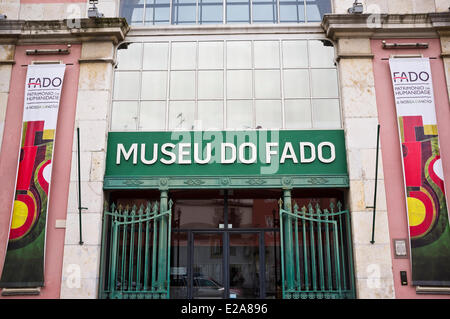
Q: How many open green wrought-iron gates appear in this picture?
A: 2